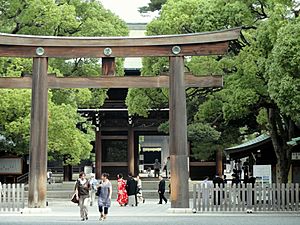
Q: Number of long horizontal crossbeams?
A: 2